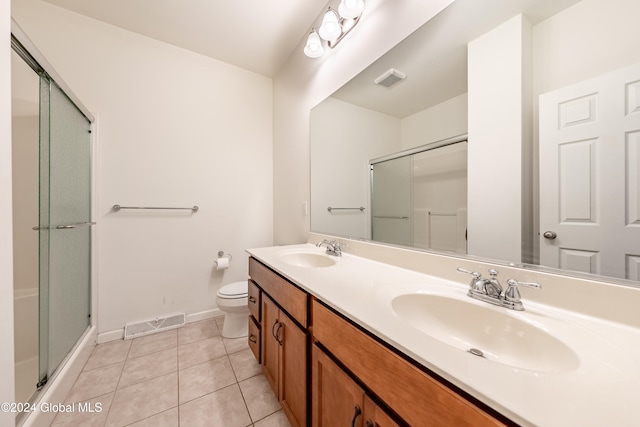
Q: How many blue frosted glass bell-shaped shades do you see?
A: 0